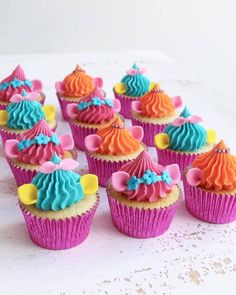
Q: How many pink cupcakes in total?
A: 4